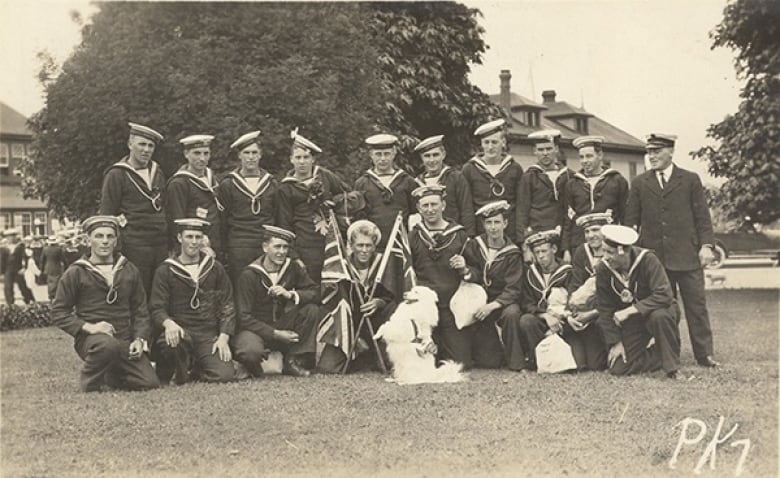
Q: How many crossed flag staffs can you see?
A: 2